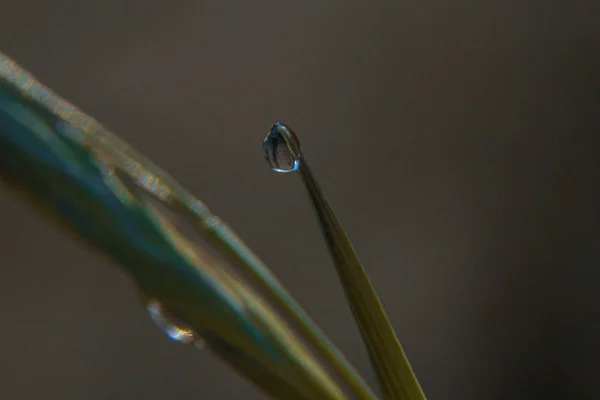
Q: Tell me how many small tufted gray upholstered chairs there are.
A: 0